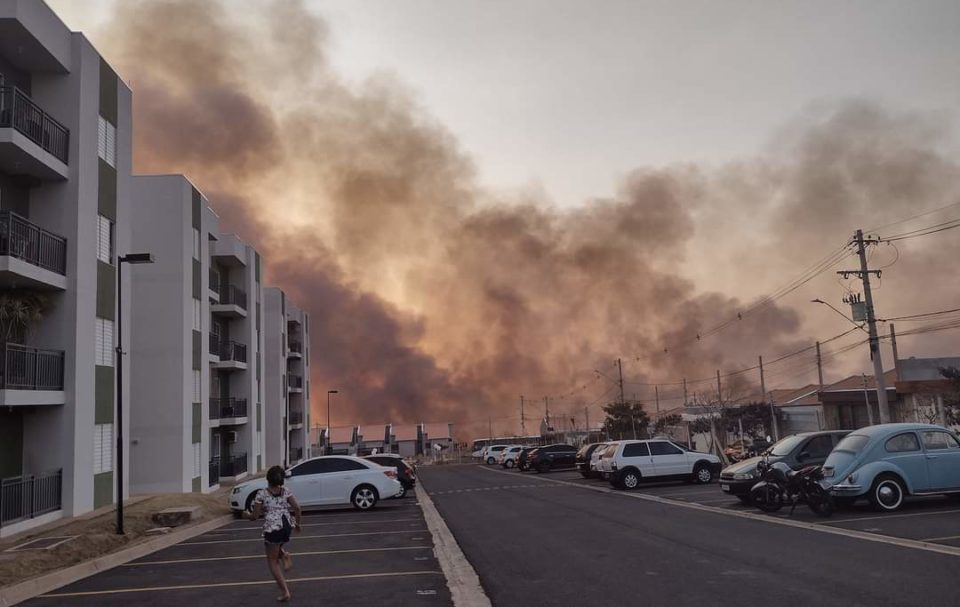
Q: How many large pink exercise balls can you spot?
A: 0